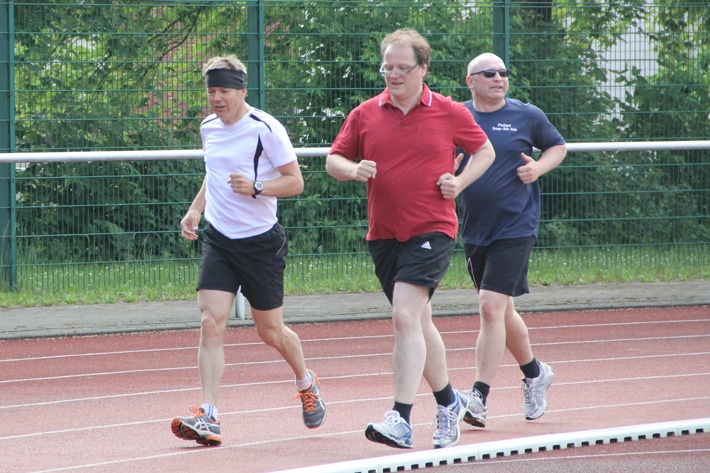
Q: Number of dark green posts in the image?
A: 3